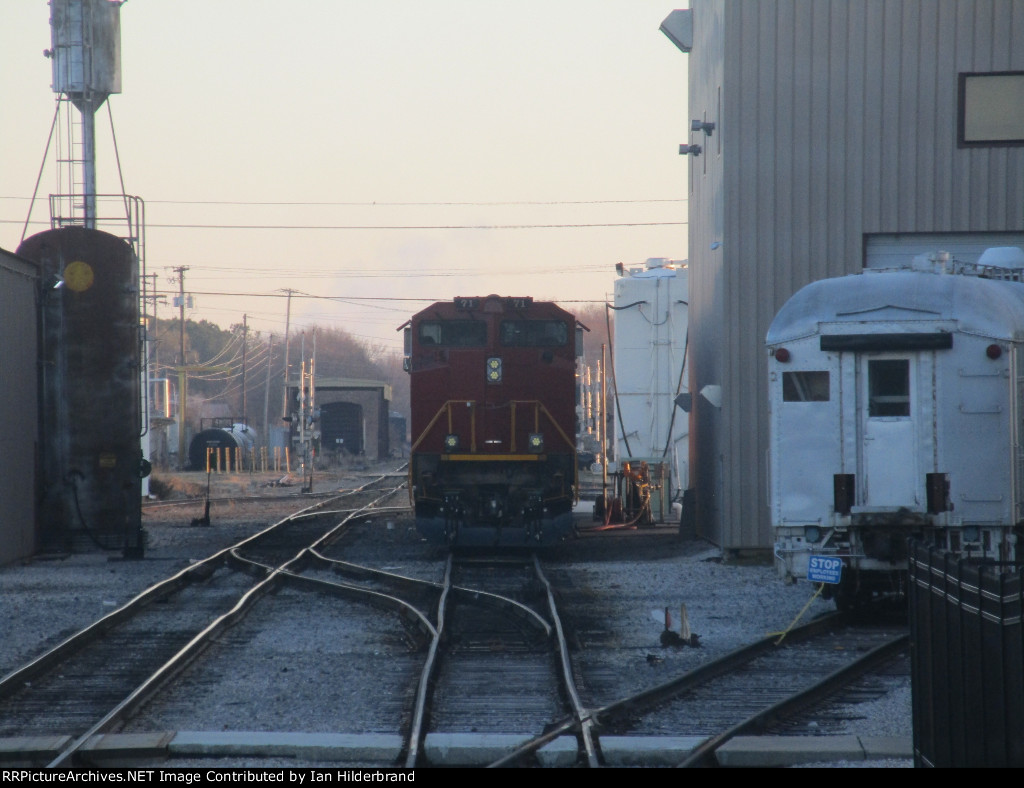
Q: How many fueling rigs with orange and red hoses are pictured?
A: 1